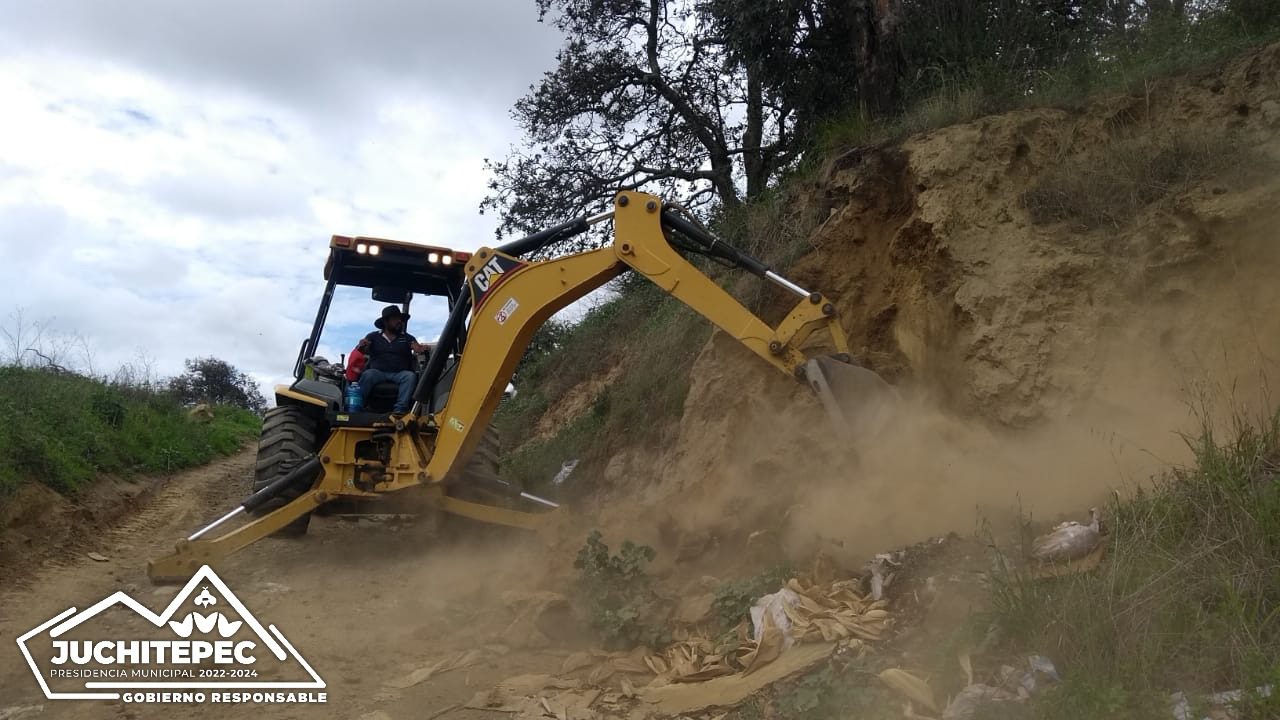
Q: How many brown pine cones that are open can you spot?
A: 0